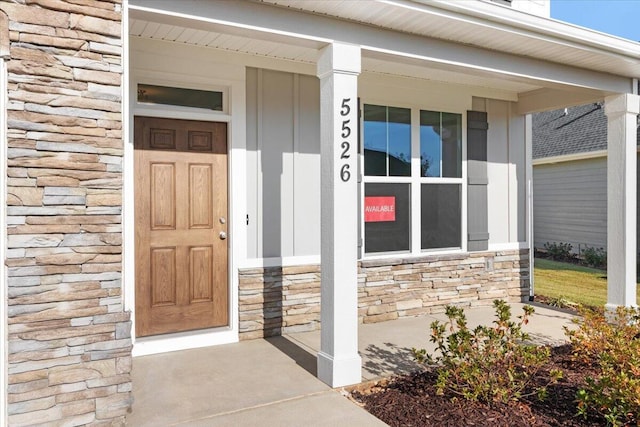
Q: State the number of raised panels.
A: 6